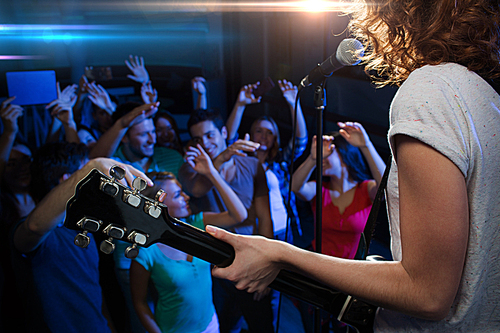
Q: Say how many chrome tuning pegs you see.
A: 6